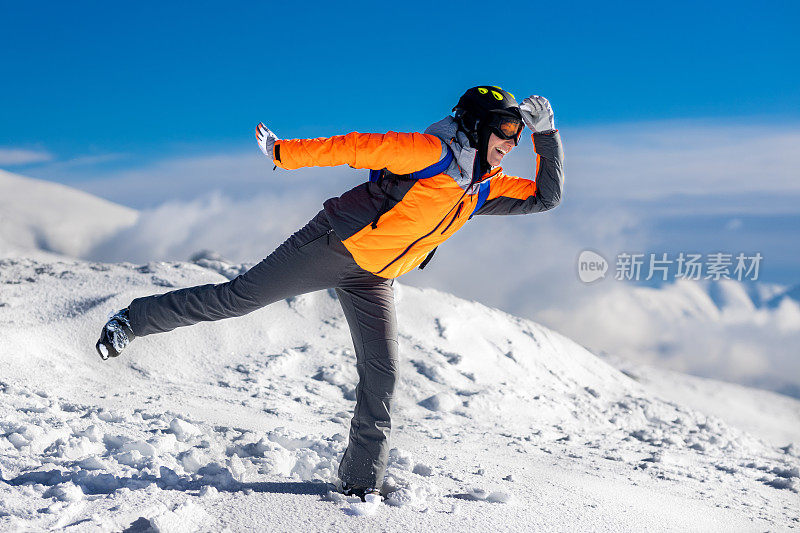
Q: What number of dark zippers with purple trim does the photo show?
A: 2